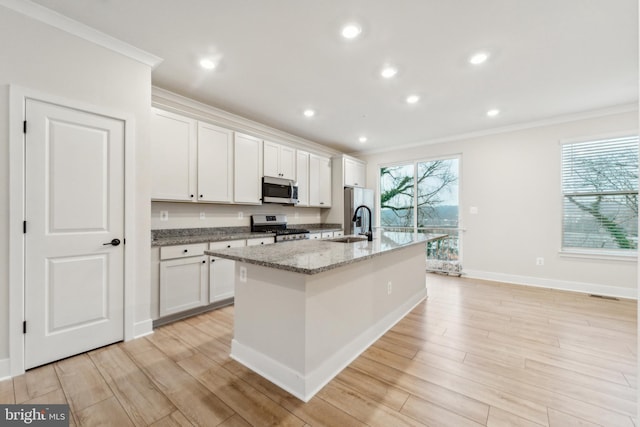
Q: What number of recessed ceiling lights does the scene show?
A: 8